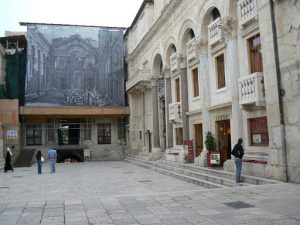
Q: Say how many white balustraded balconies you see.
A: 6